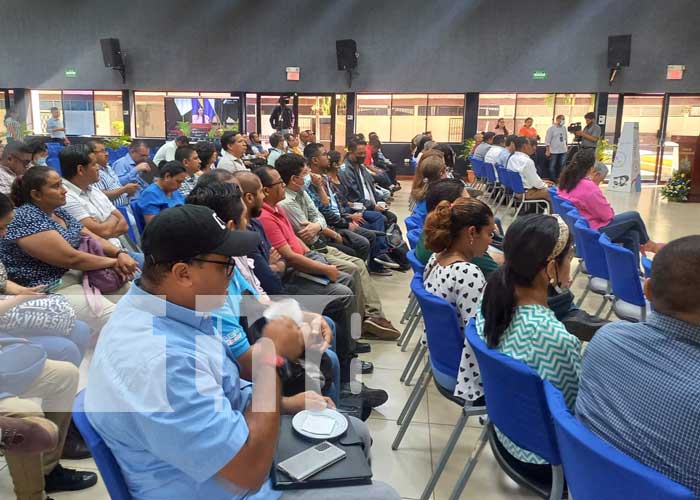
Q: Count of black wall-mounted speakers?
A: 3